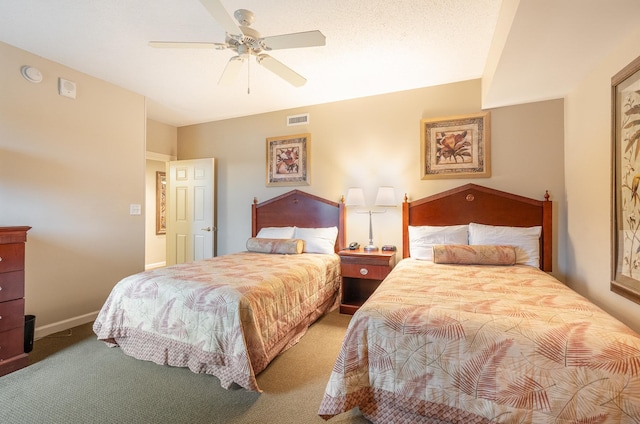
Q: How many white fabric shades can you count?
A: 2